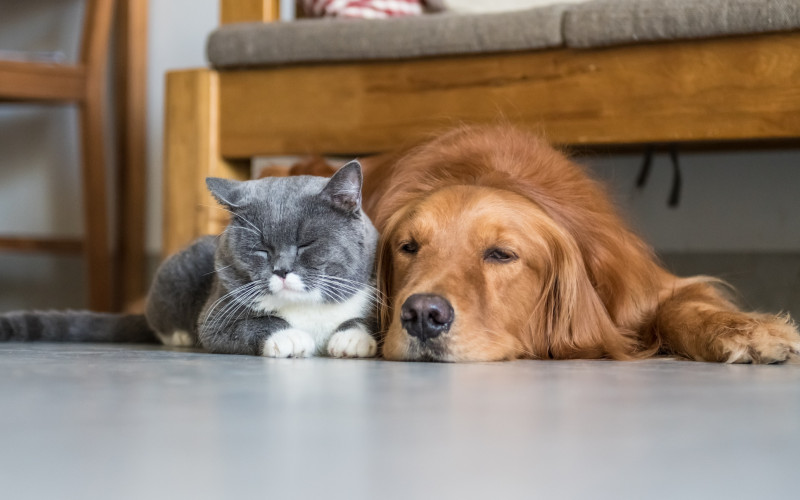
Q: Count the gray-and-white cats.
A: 1